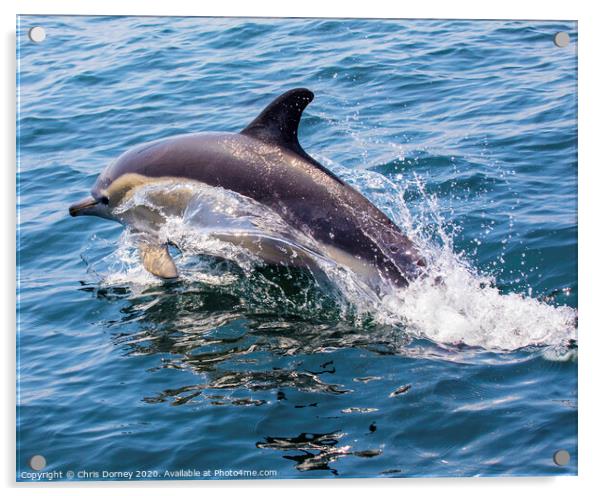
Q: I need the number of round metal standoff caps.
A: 4